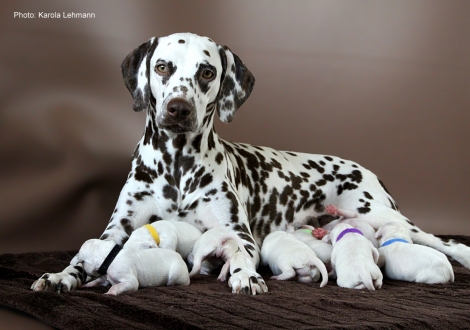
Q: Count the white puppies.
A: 8